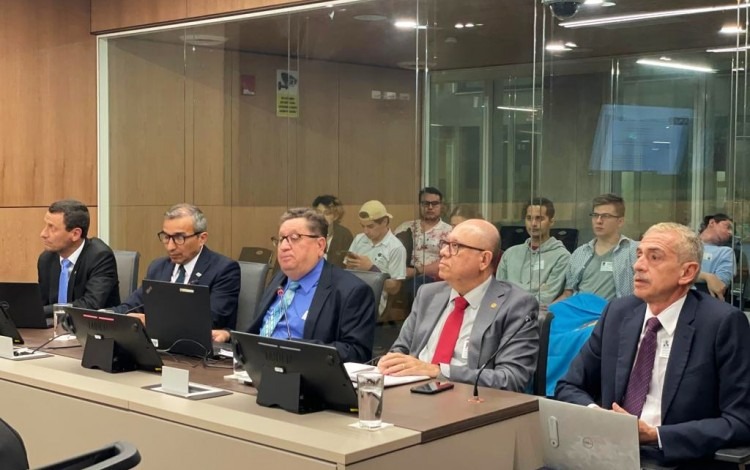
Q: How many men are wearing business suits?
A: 5